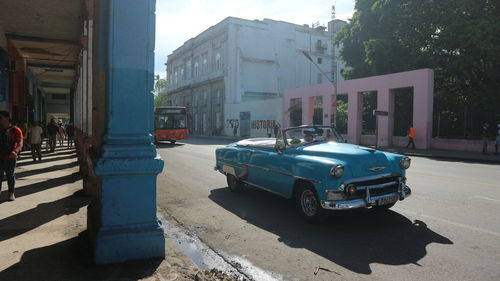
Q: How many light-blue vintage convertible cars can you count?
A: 1